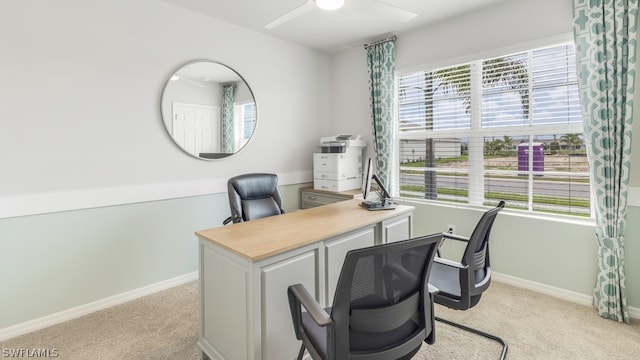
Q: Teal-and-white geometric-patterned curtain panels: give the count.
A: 2